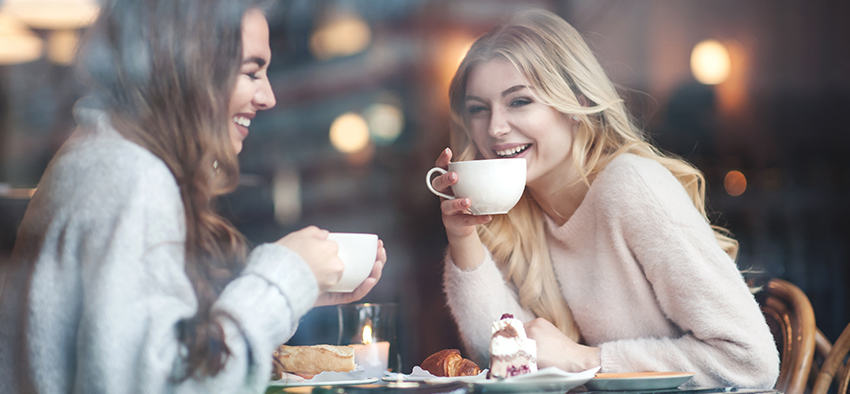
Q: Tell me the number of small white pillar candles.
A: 1